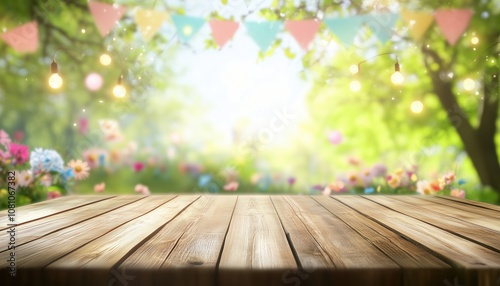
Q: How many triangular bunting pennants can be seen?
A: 11